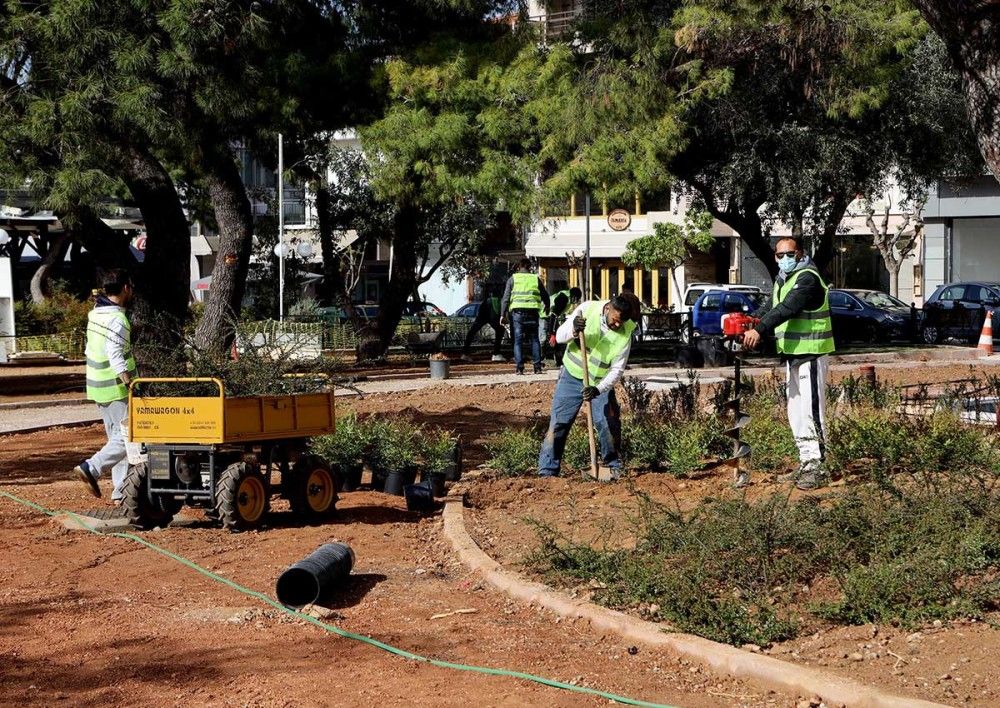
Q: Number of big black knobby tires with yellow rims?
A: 2